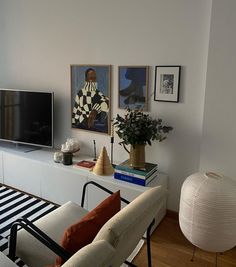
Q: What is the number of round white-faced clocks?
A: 0